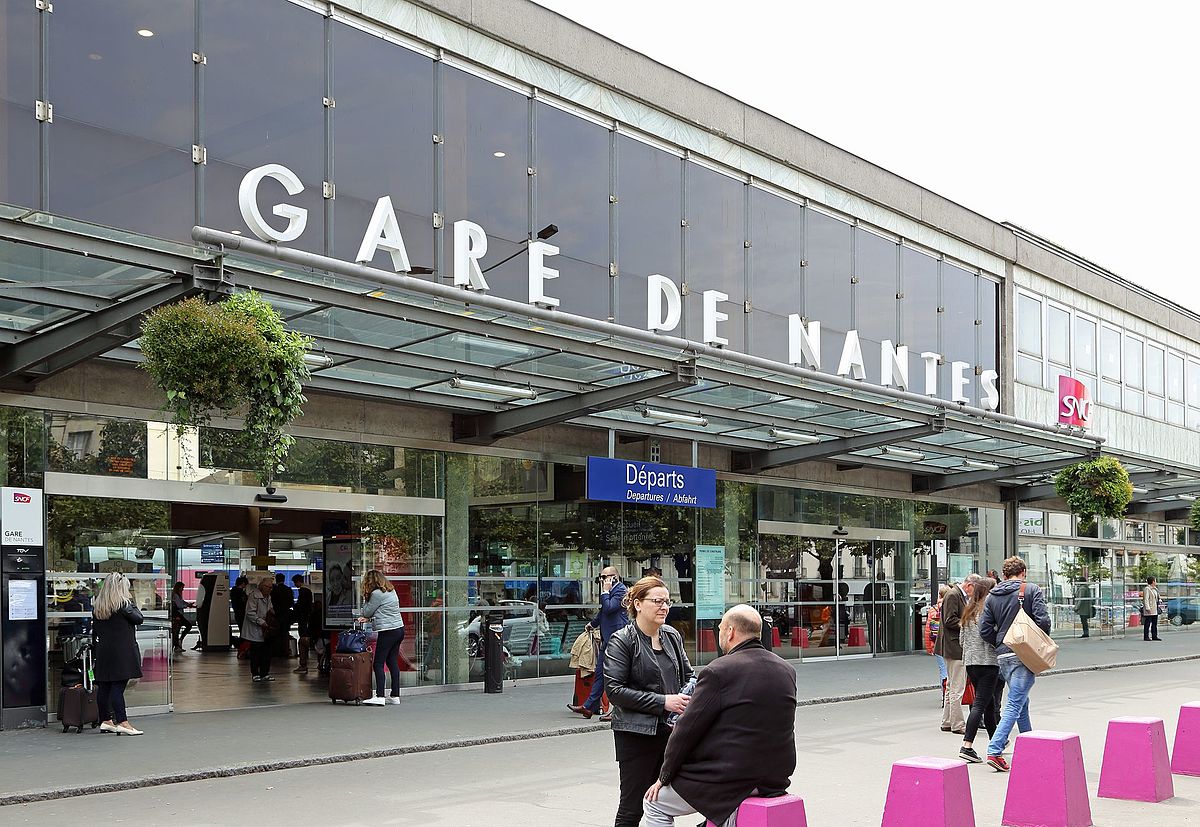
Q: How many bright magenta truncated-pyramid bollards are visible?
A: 5